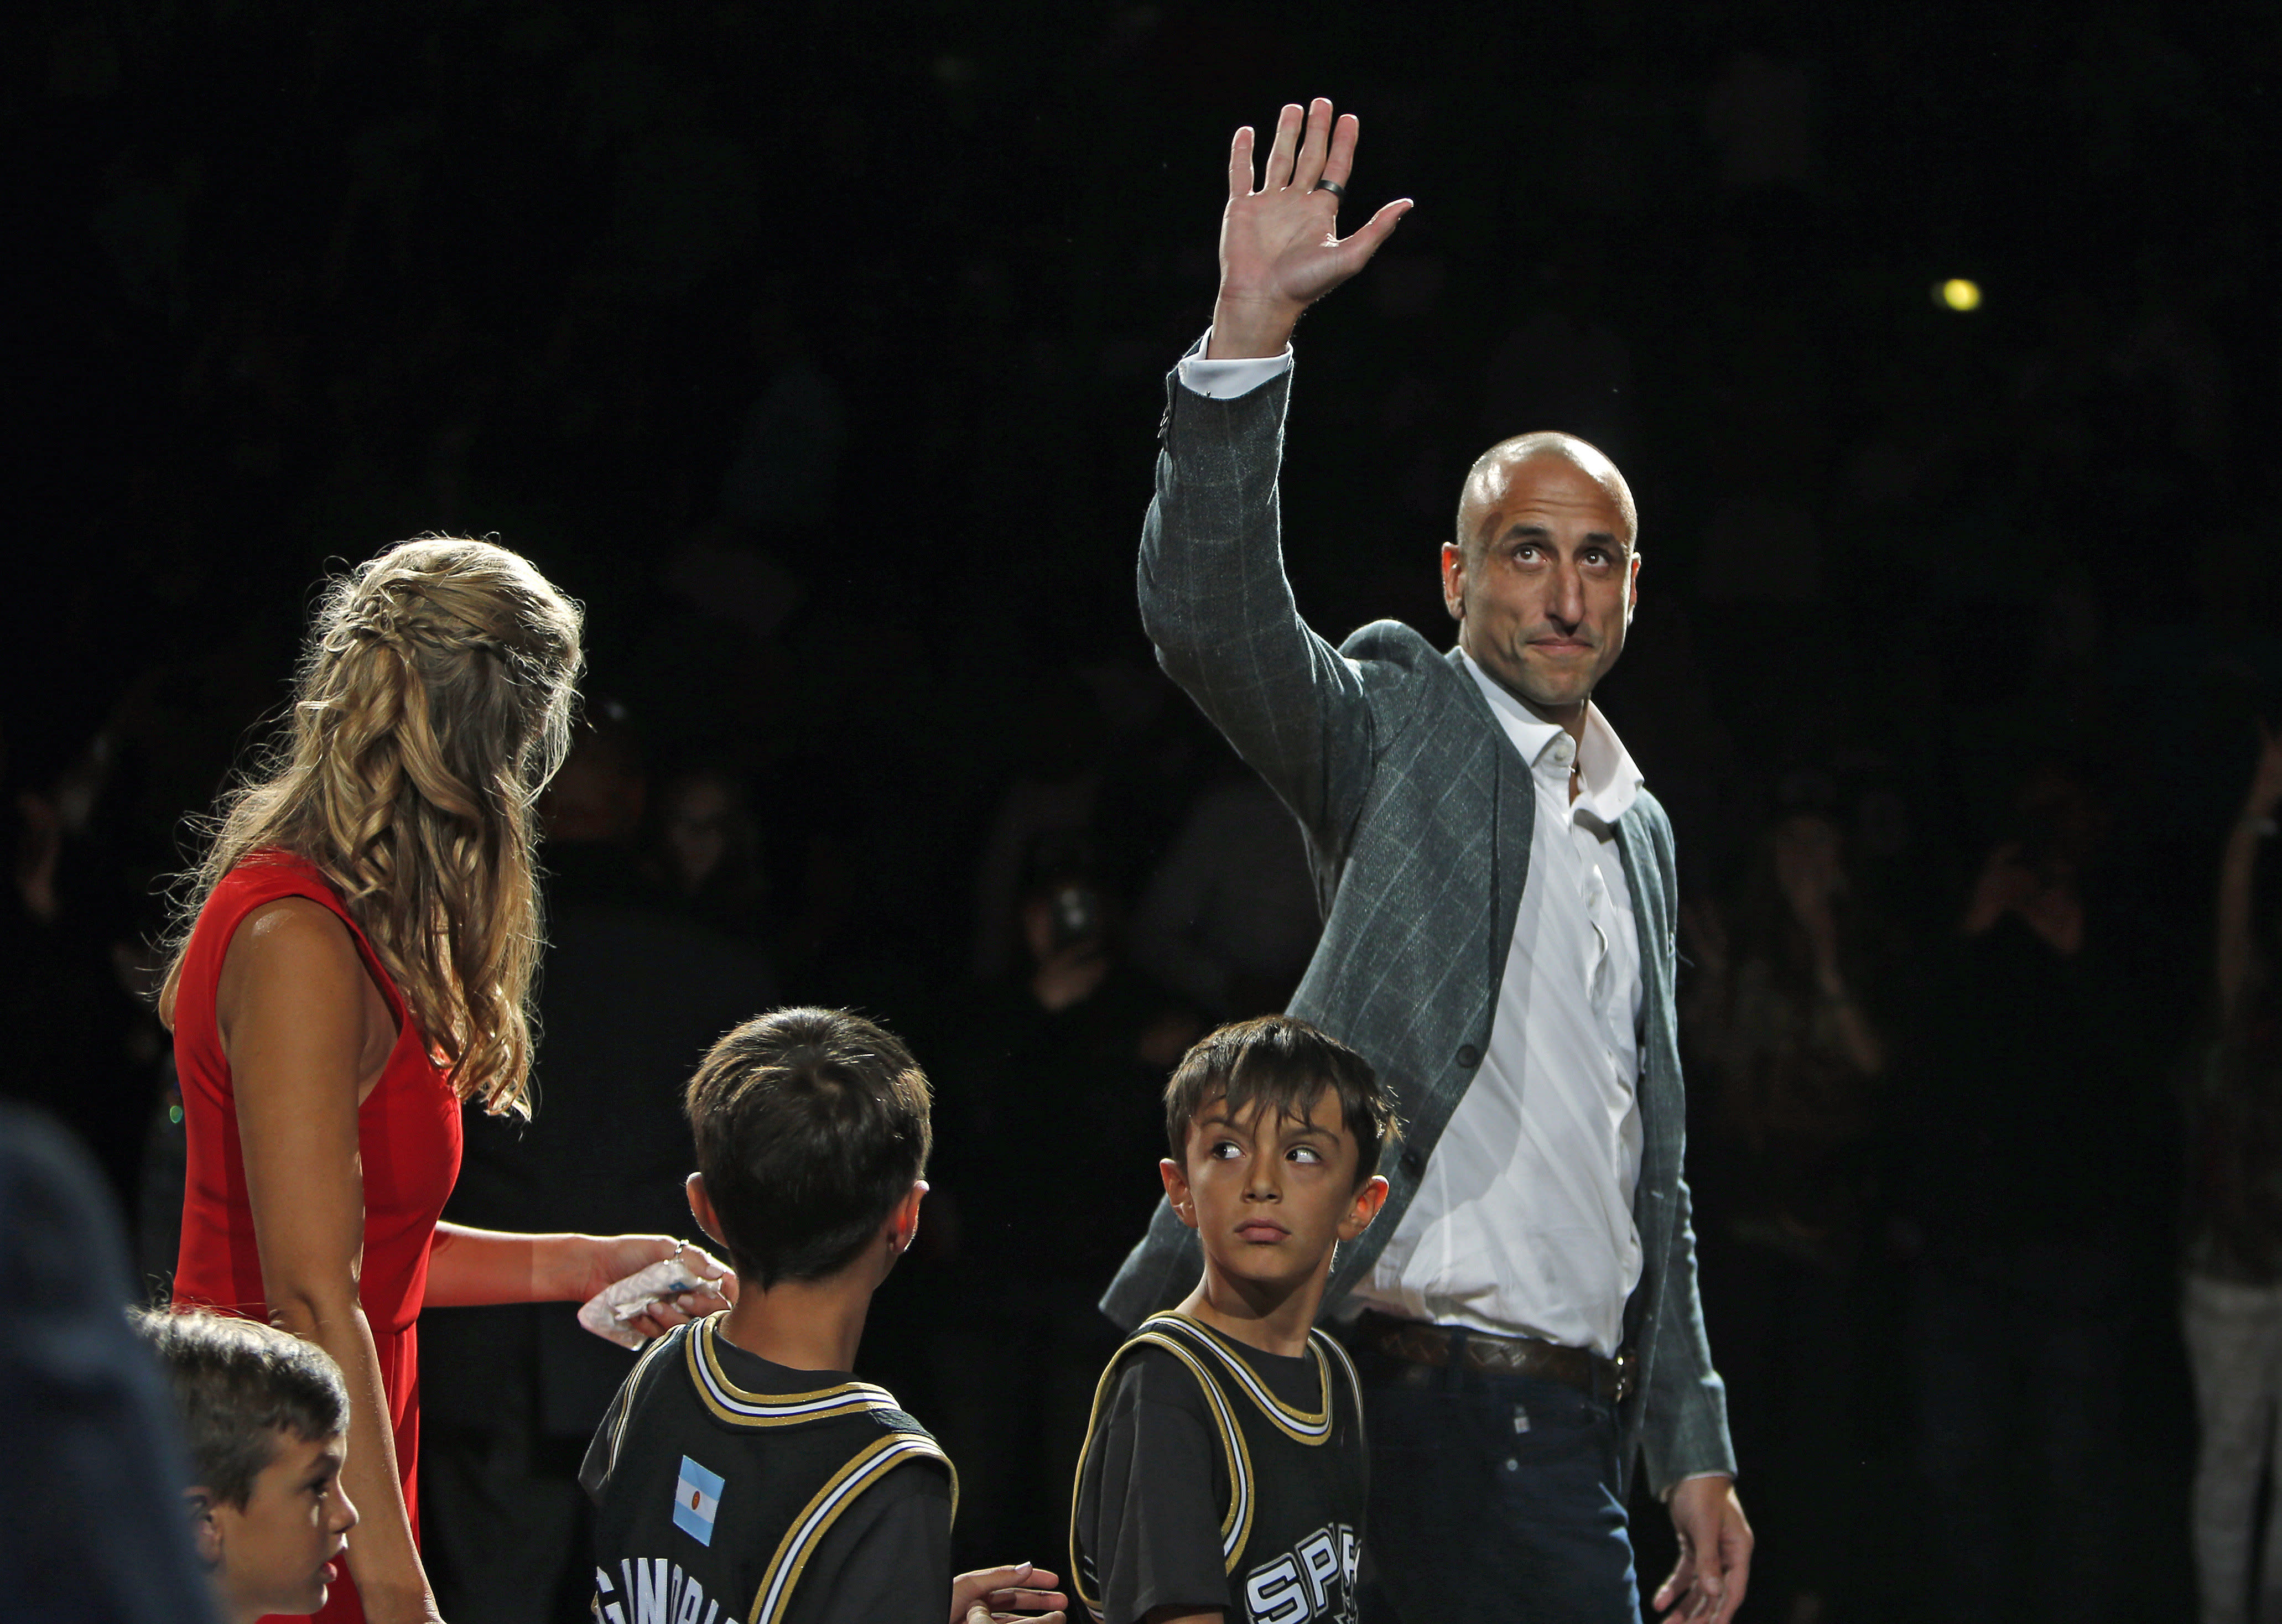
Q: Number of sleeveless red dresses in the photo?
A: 1